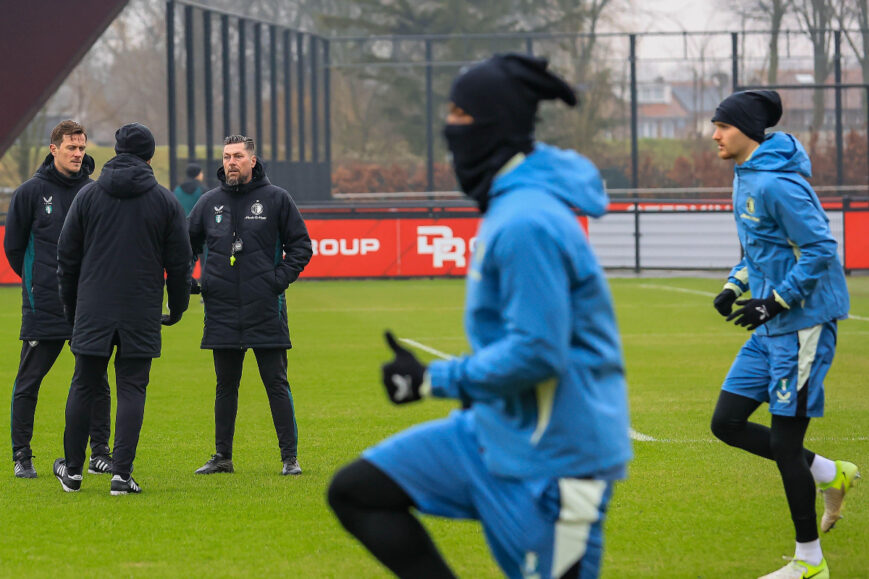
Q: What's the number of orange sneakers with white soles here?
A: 0